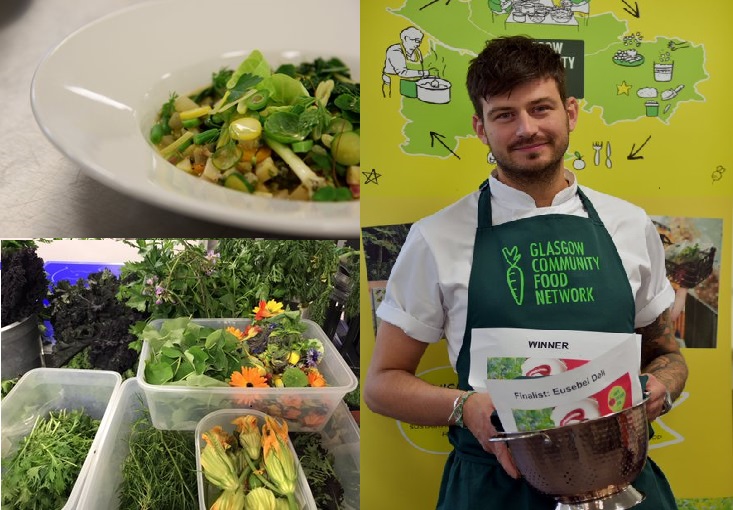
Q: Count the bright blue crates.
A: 1